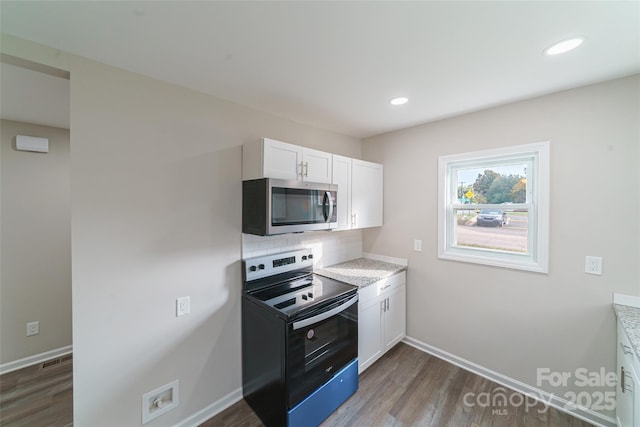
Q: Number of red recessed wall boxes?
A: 0